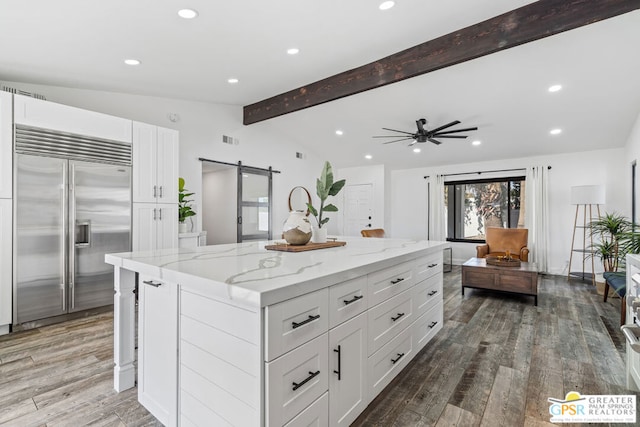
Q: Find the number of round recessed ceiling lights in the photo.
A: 11